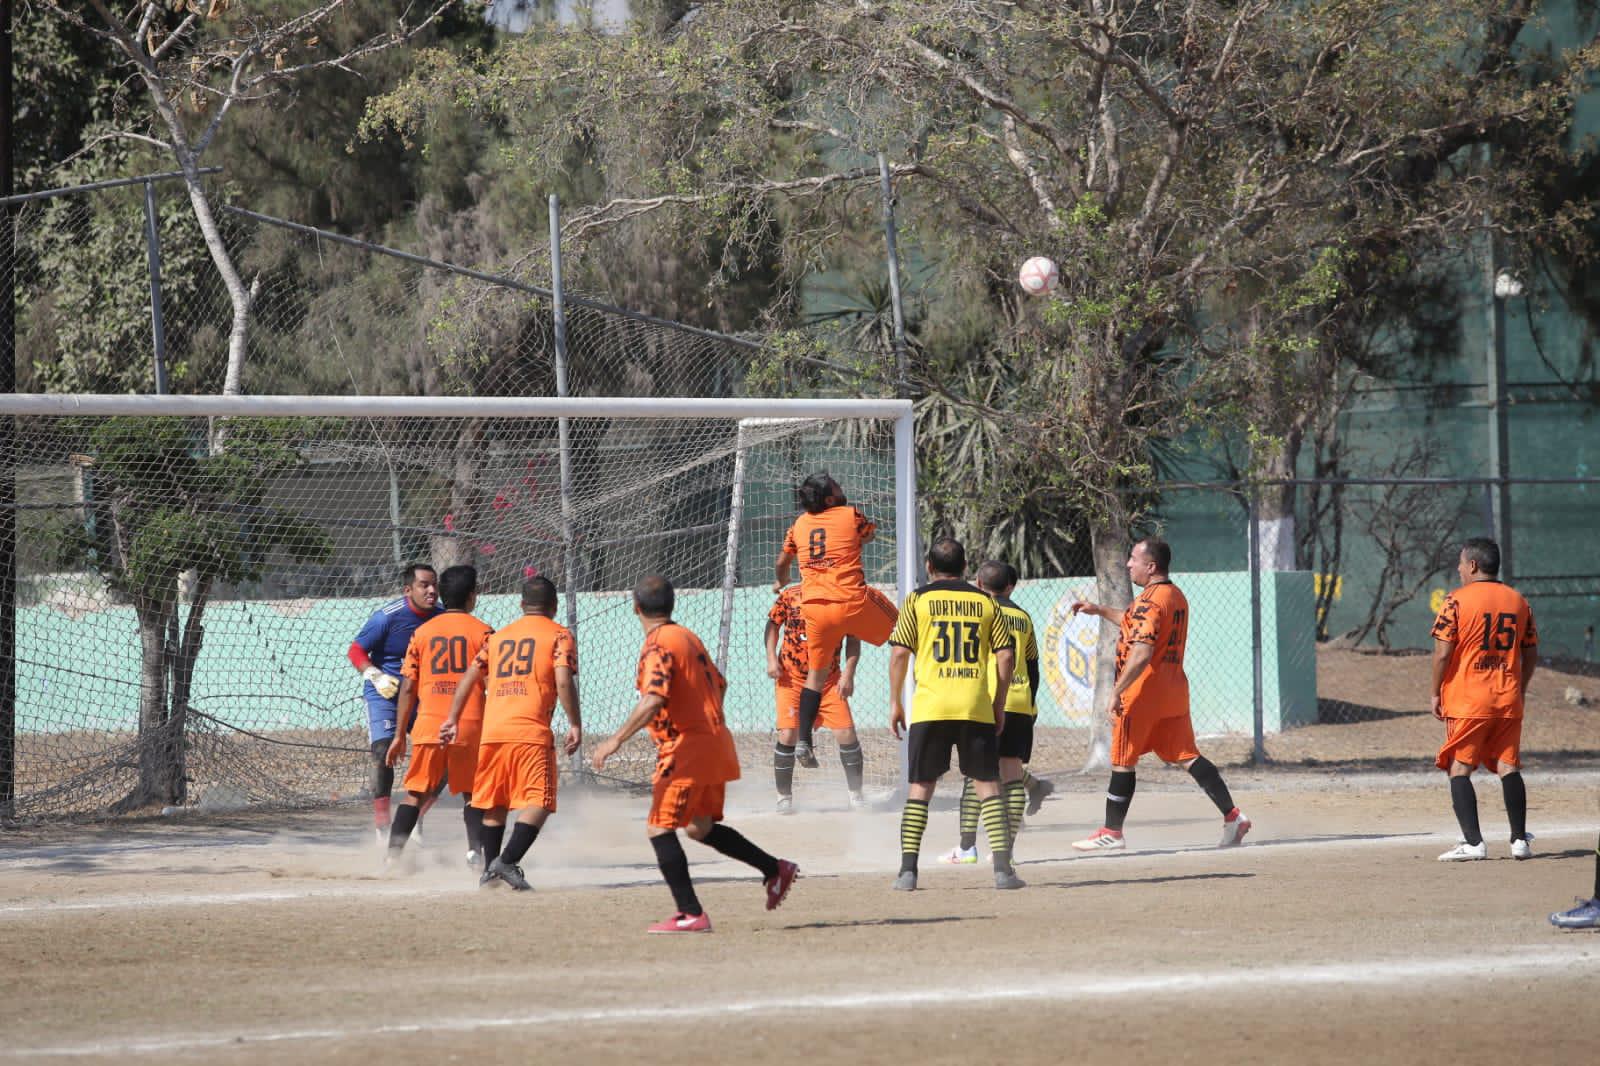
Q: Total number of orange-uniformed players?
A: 7